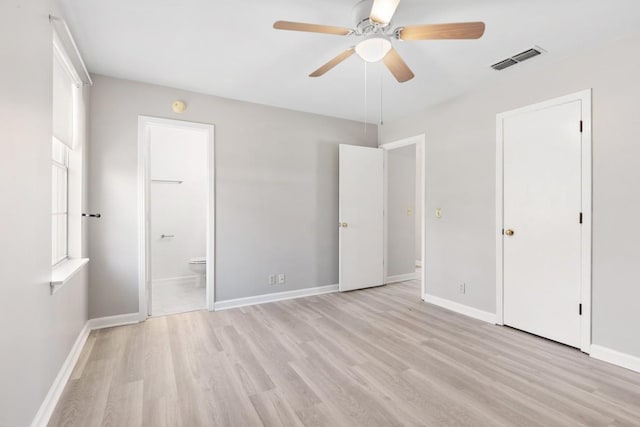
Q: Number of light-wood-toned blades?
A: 5